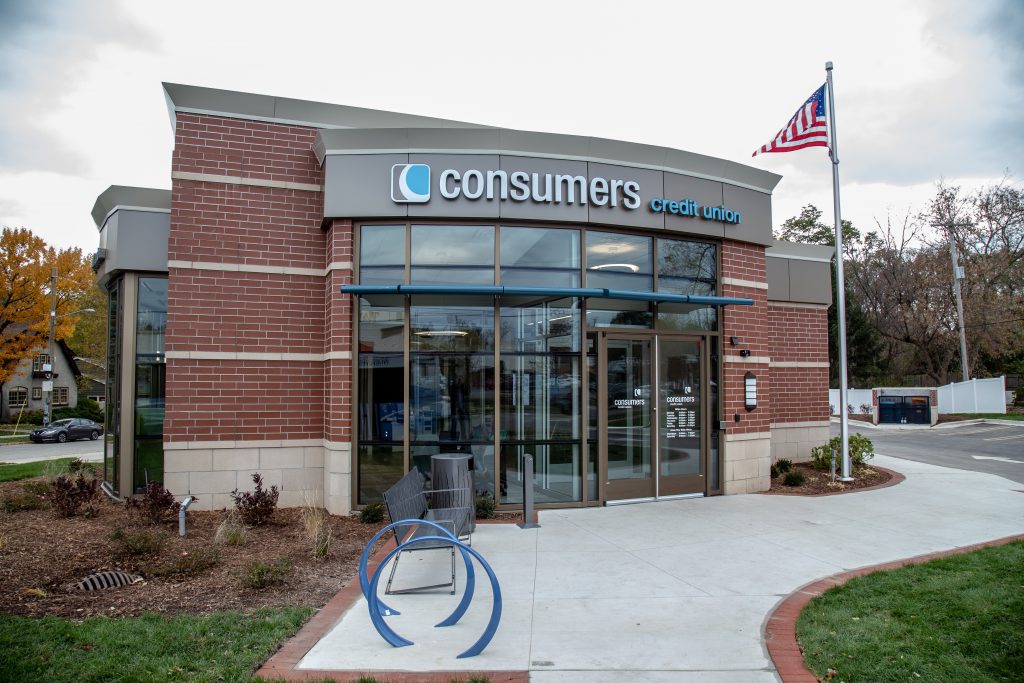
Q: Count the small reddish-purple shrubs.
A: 3